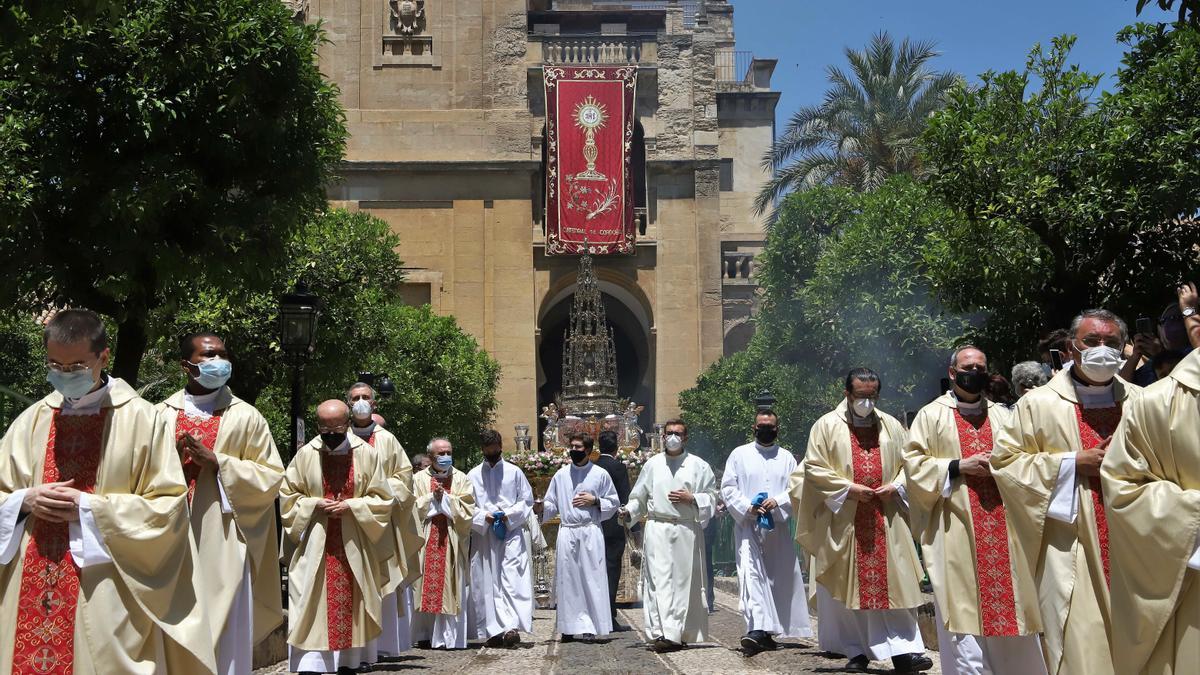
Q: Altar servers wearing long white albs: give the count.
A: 4